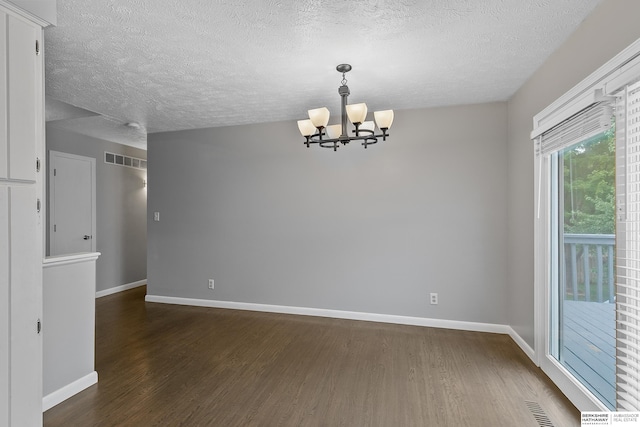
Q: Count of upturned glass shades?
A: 6